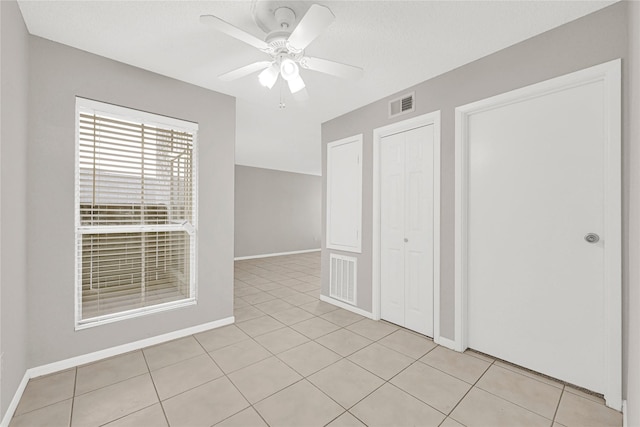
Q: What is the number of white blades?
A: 5